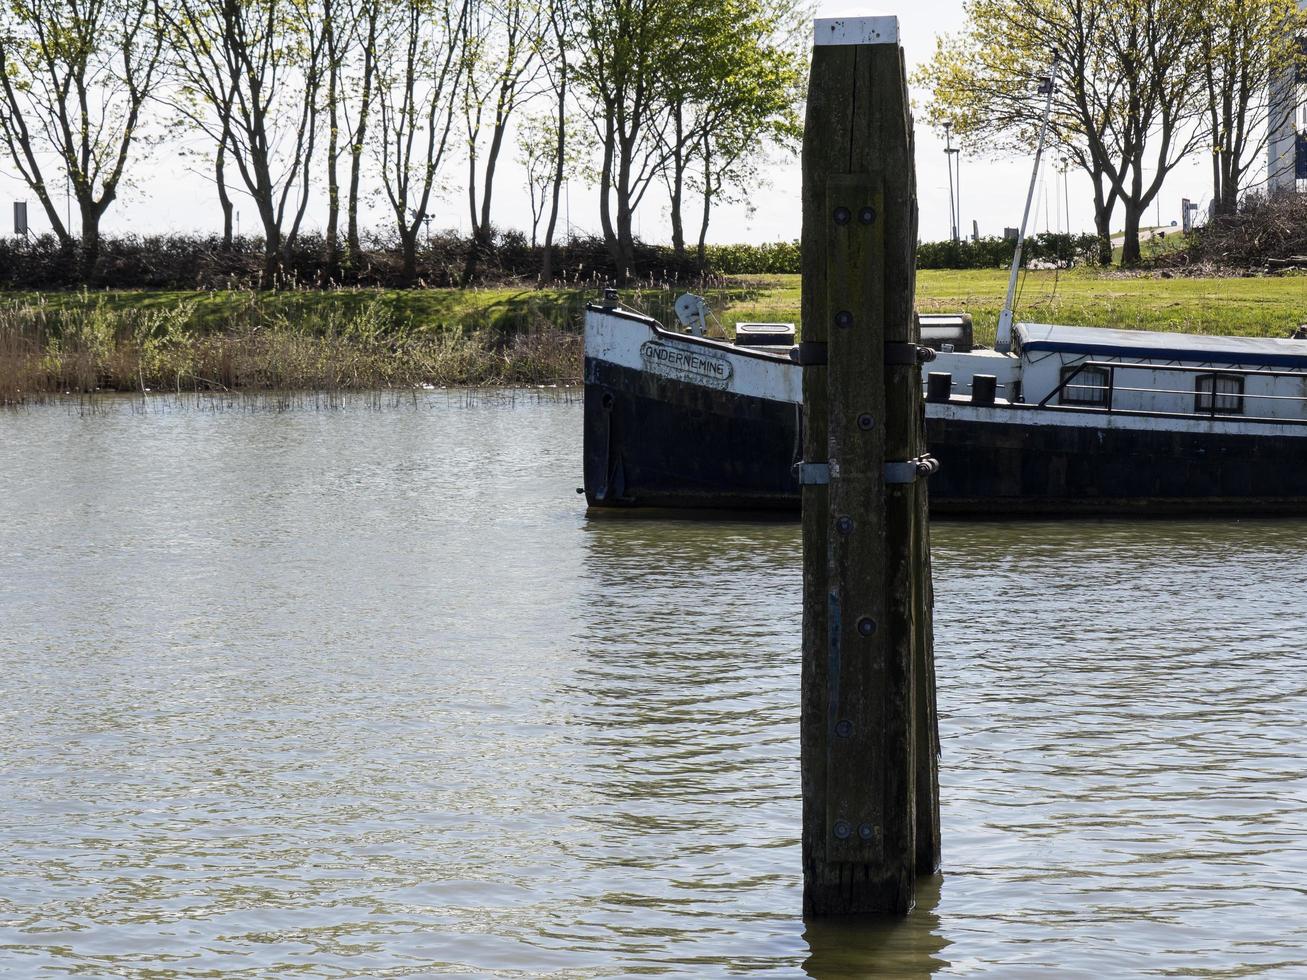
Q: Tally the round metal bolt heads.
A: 9